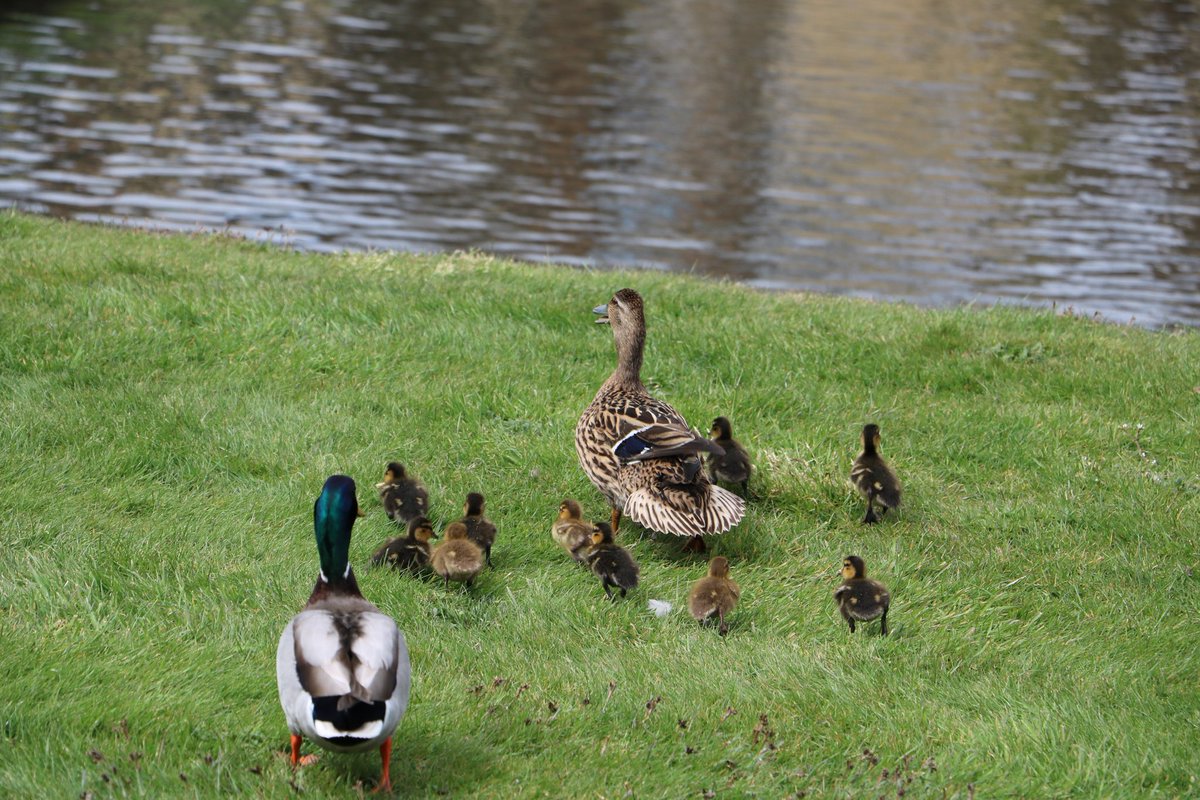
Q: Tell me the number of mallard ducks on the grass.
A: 12